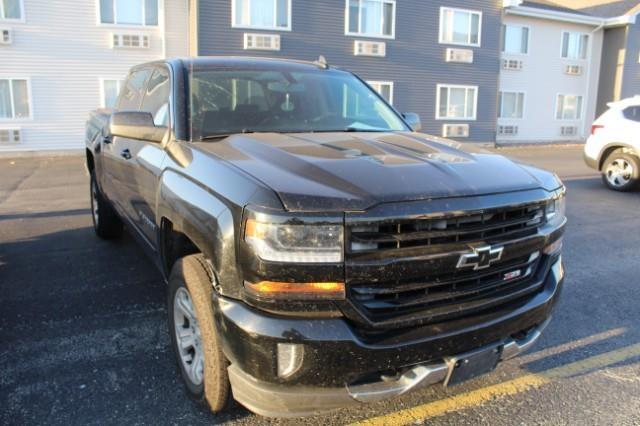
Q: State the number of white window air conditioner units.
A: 11